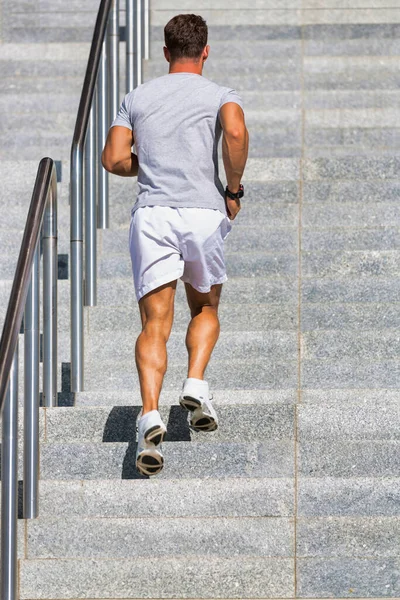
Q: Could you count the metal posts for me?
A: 10